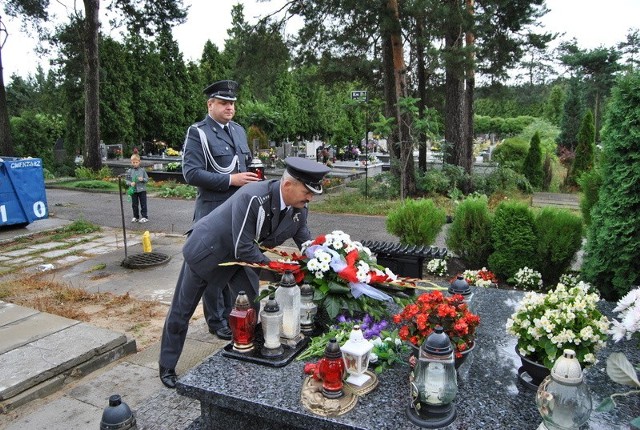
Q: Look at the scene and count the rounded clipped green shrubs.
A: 4